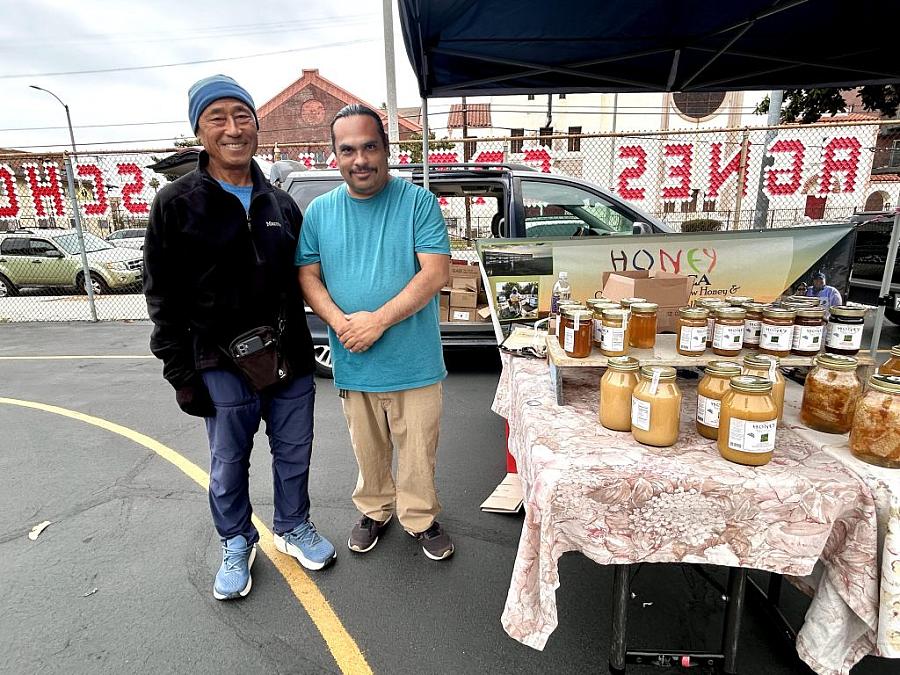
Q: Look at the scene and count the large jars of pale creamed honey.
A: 5